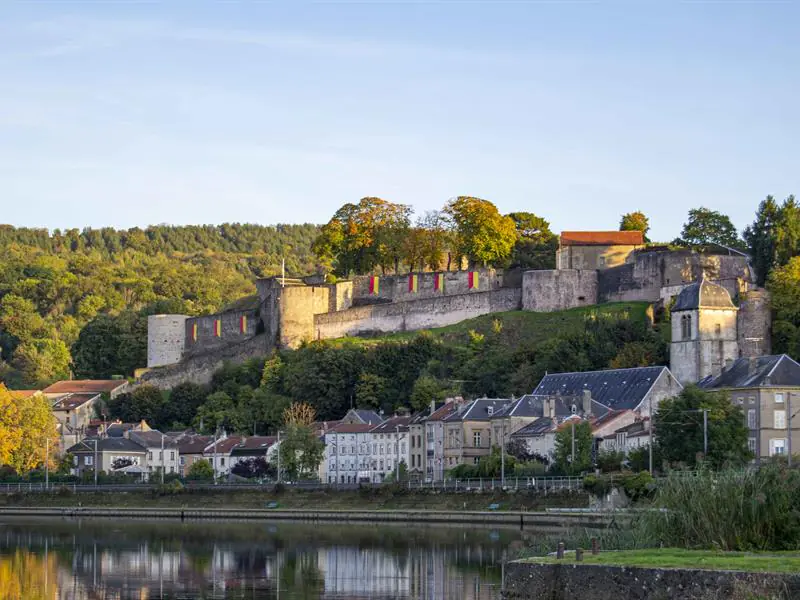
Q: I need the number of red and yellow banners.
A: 7